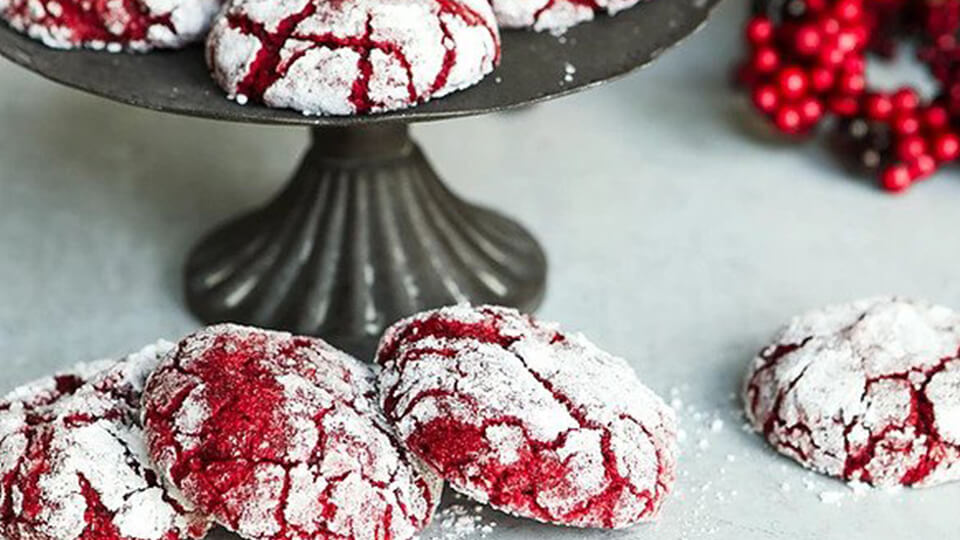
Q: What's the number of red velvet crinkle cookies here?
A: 7